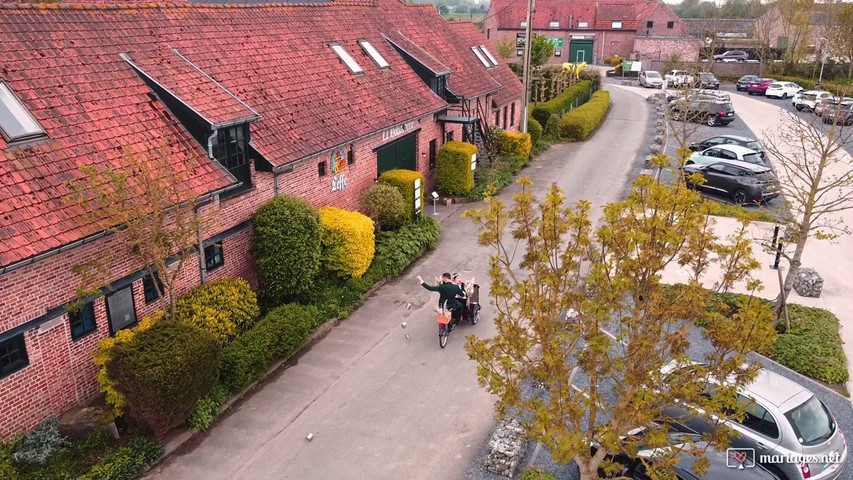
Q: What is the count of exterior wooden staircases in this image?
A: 1